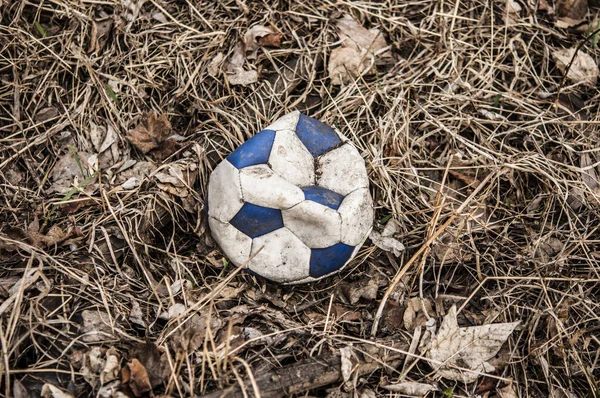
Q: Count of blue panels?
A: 5